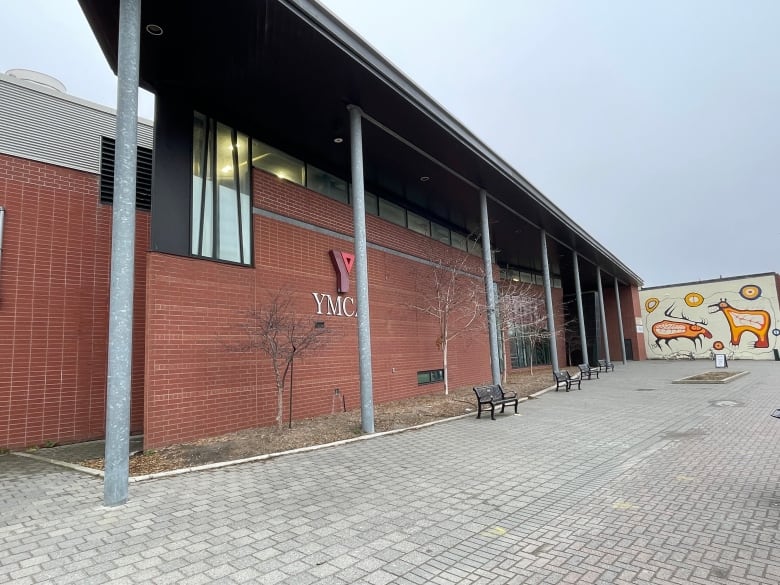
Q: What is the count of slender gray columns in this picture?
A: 7